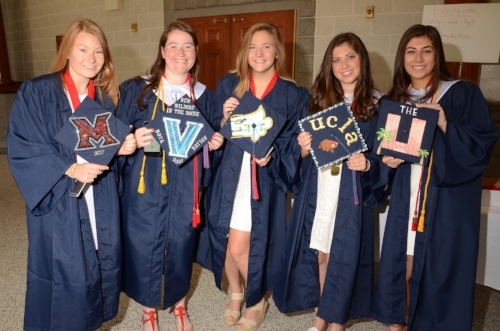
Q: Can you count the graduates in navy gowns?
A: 5